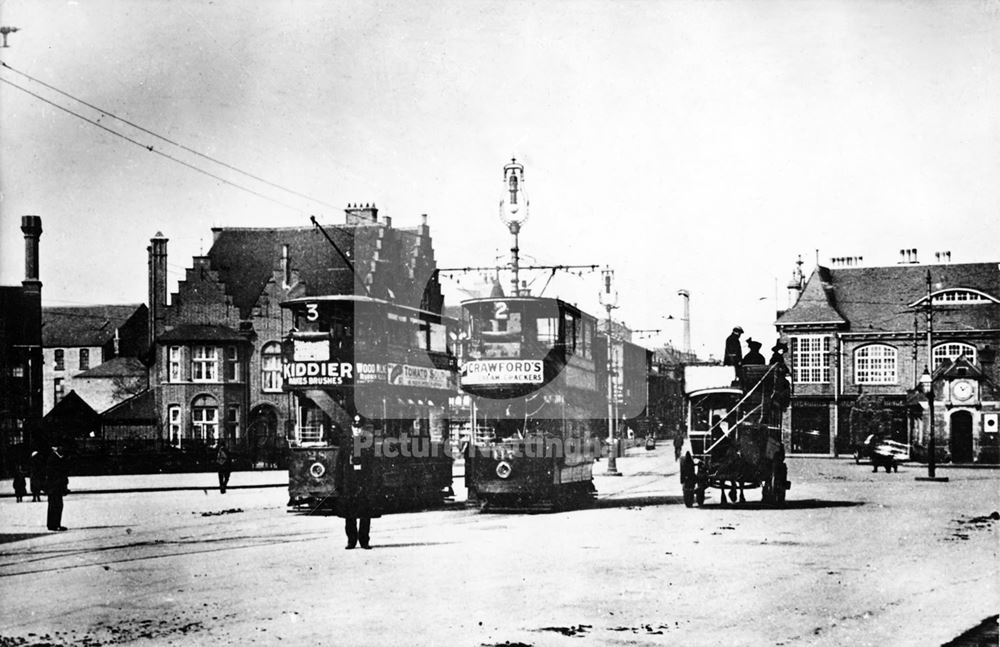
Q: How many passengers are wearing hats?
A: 3